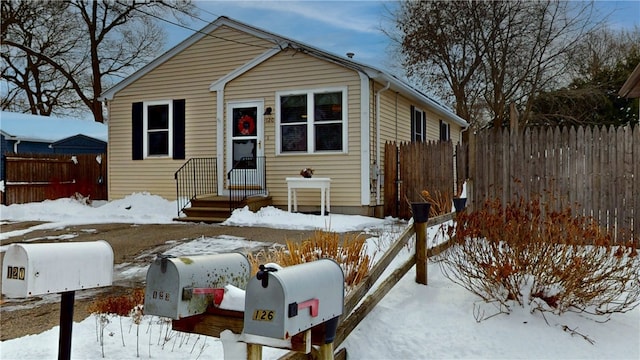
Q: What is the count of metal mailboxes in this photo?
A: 3